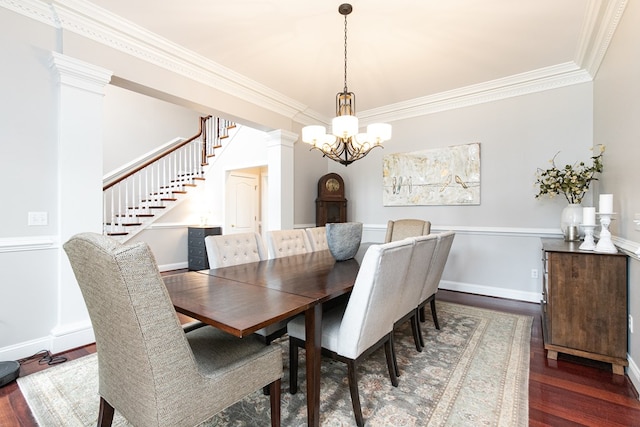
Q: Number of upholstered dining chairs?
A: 8